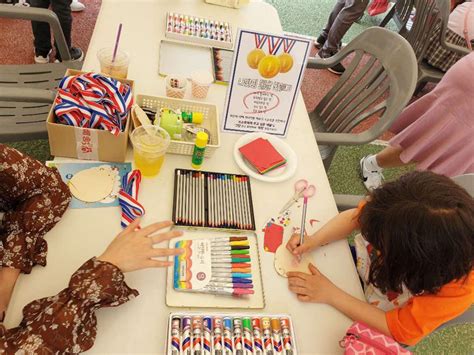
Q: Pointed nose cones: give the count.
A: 0